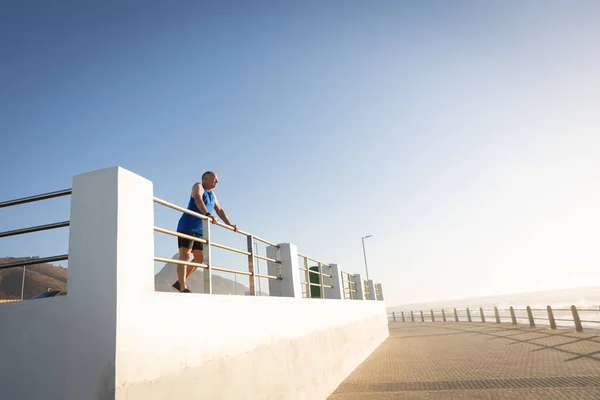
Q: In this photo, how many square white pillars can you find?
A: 6